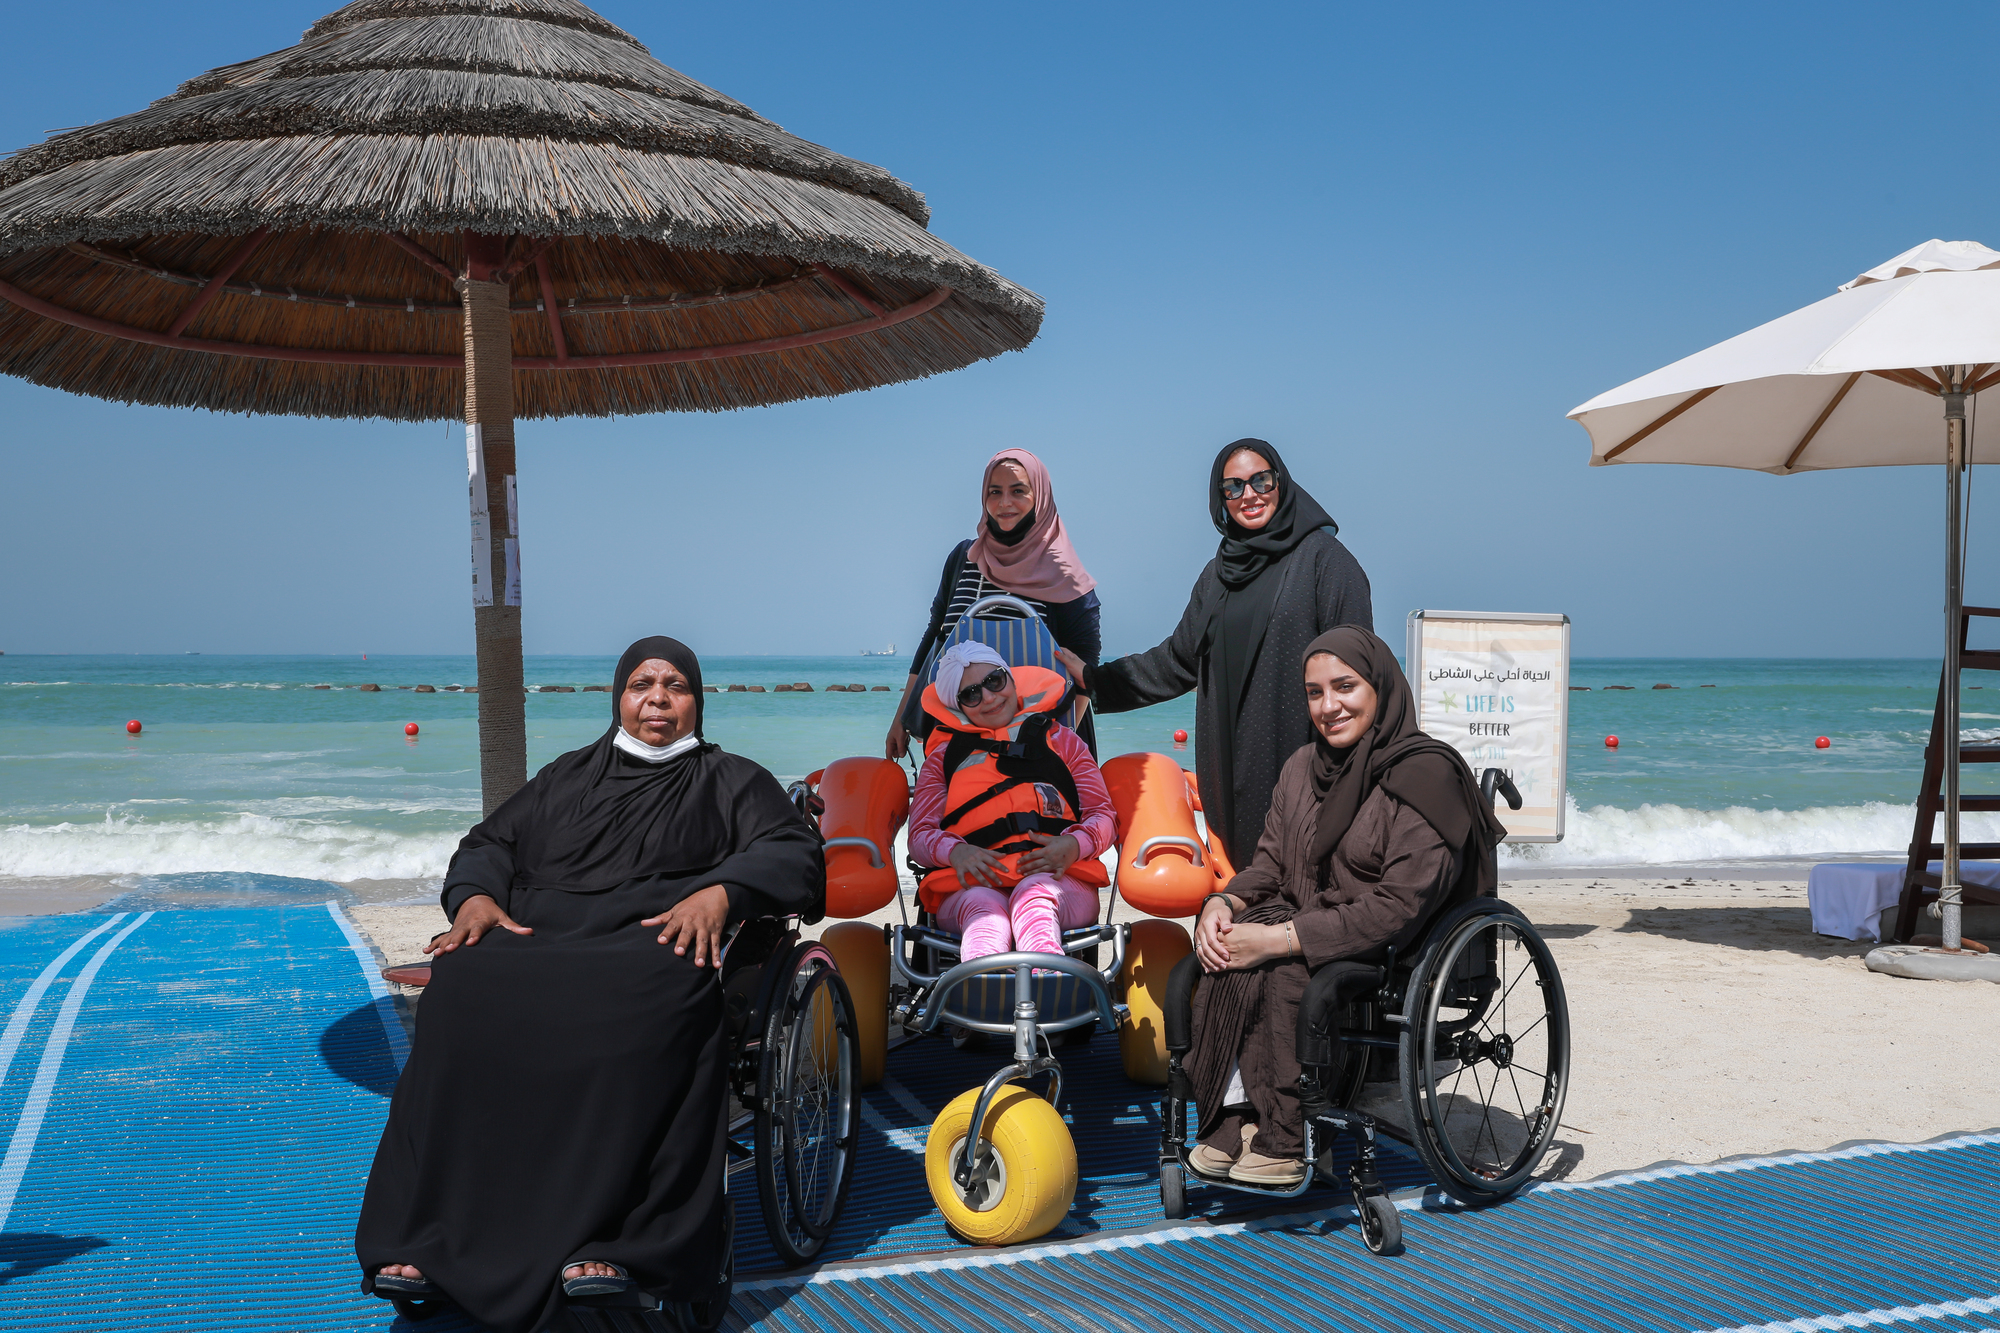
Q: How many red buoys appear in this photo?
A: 5